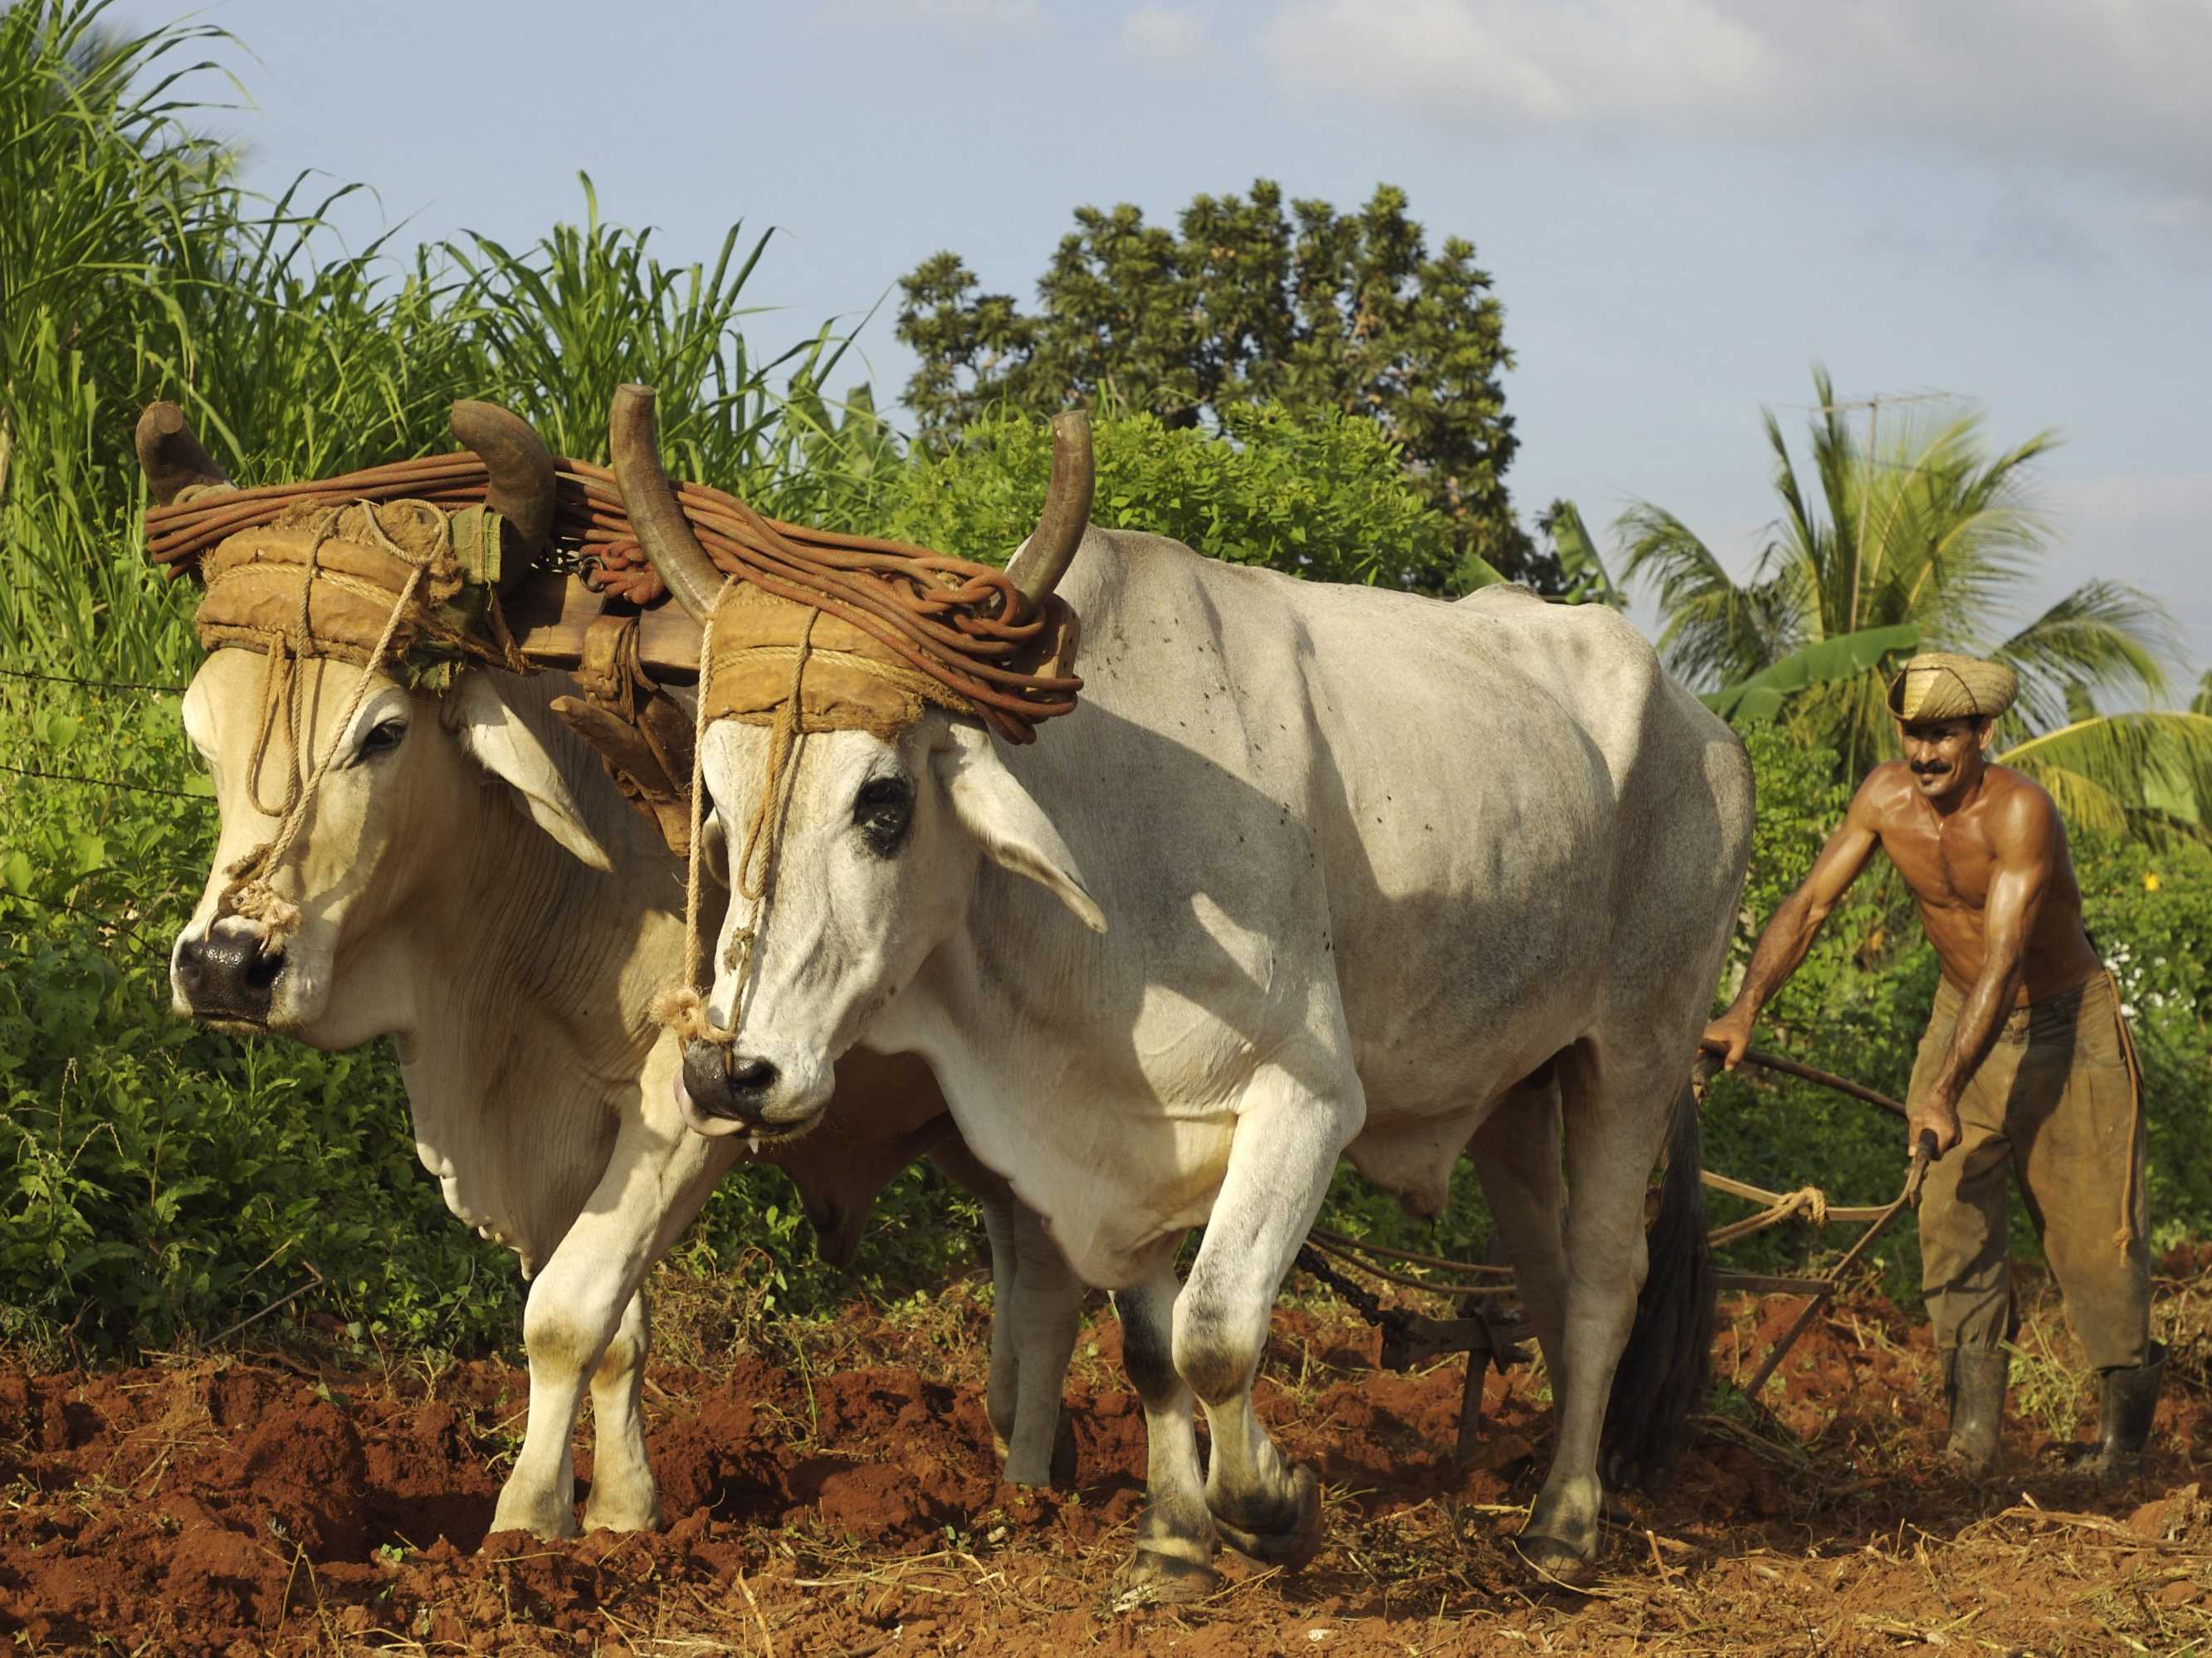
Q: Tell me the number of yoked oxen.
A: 2